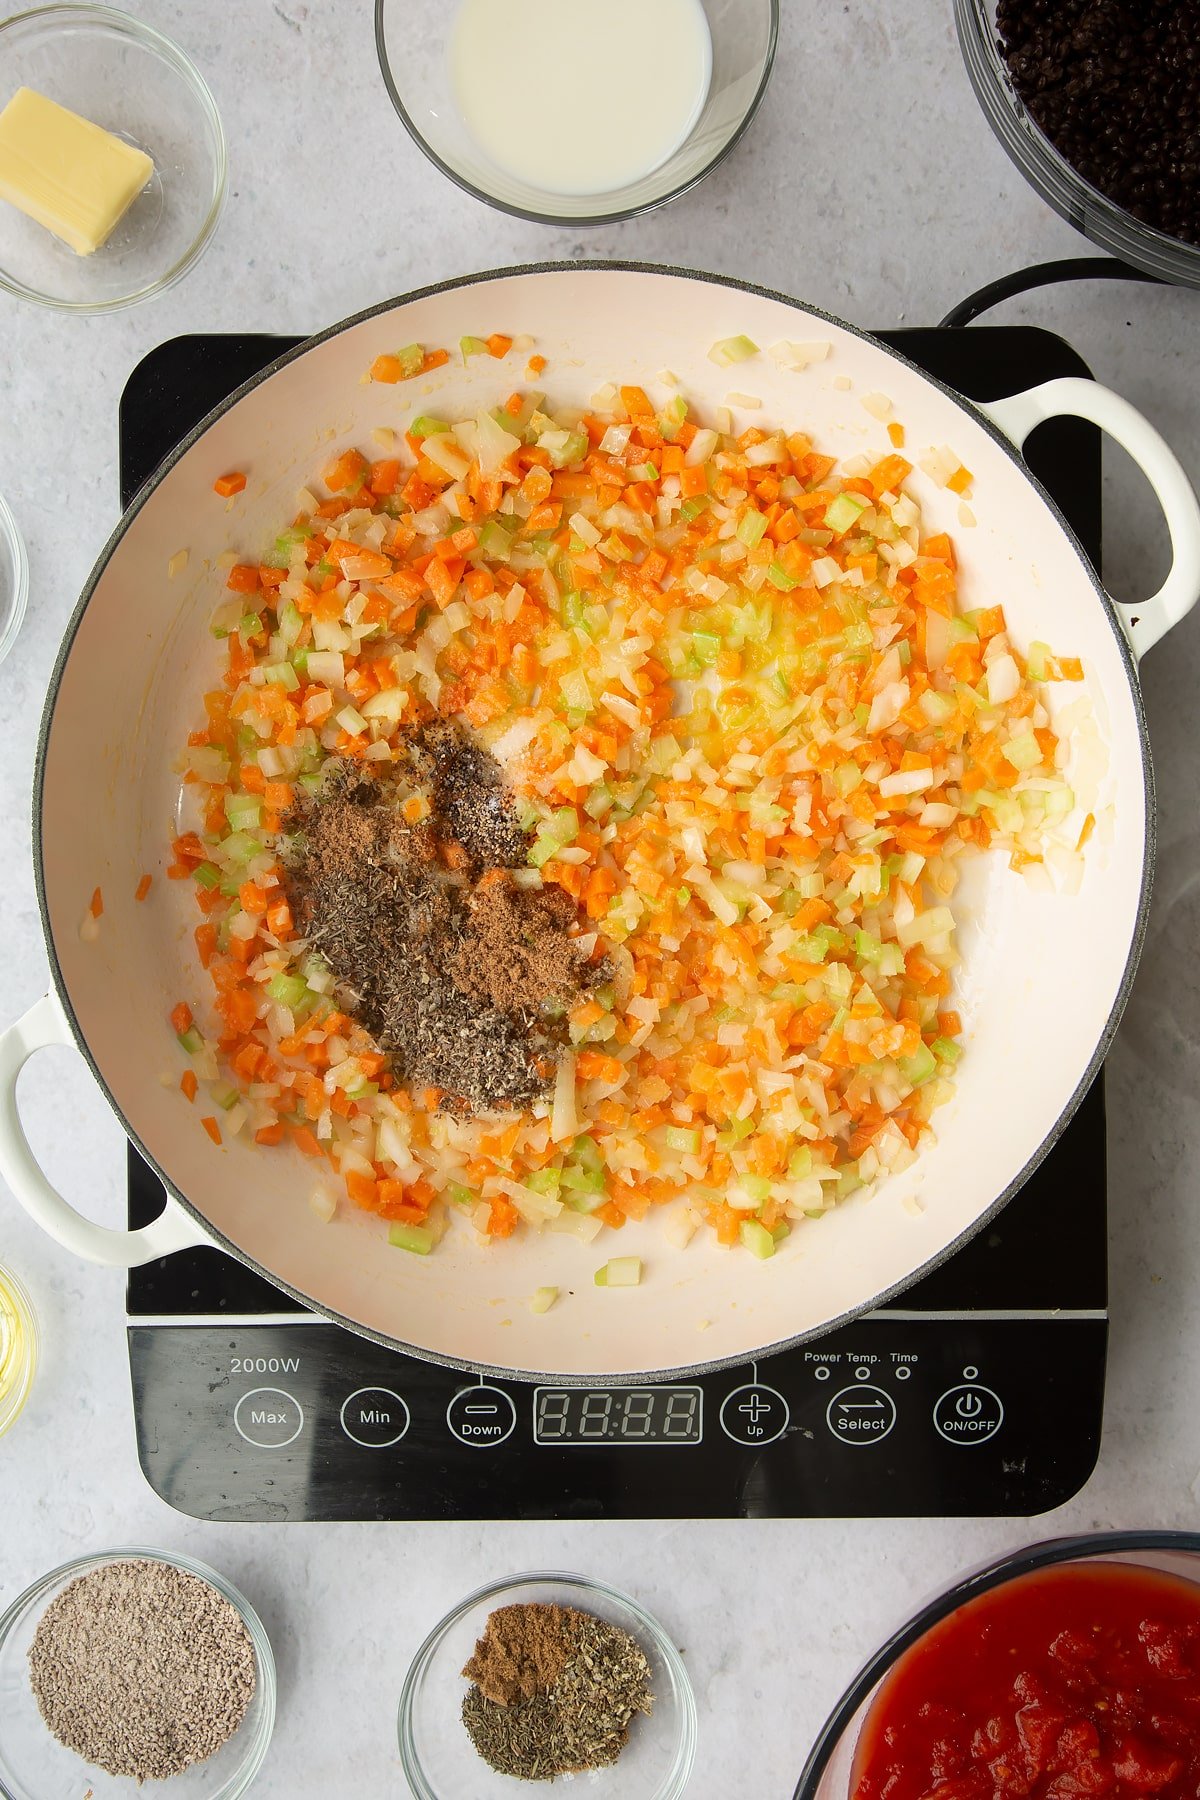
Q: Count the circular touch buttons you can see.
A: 6